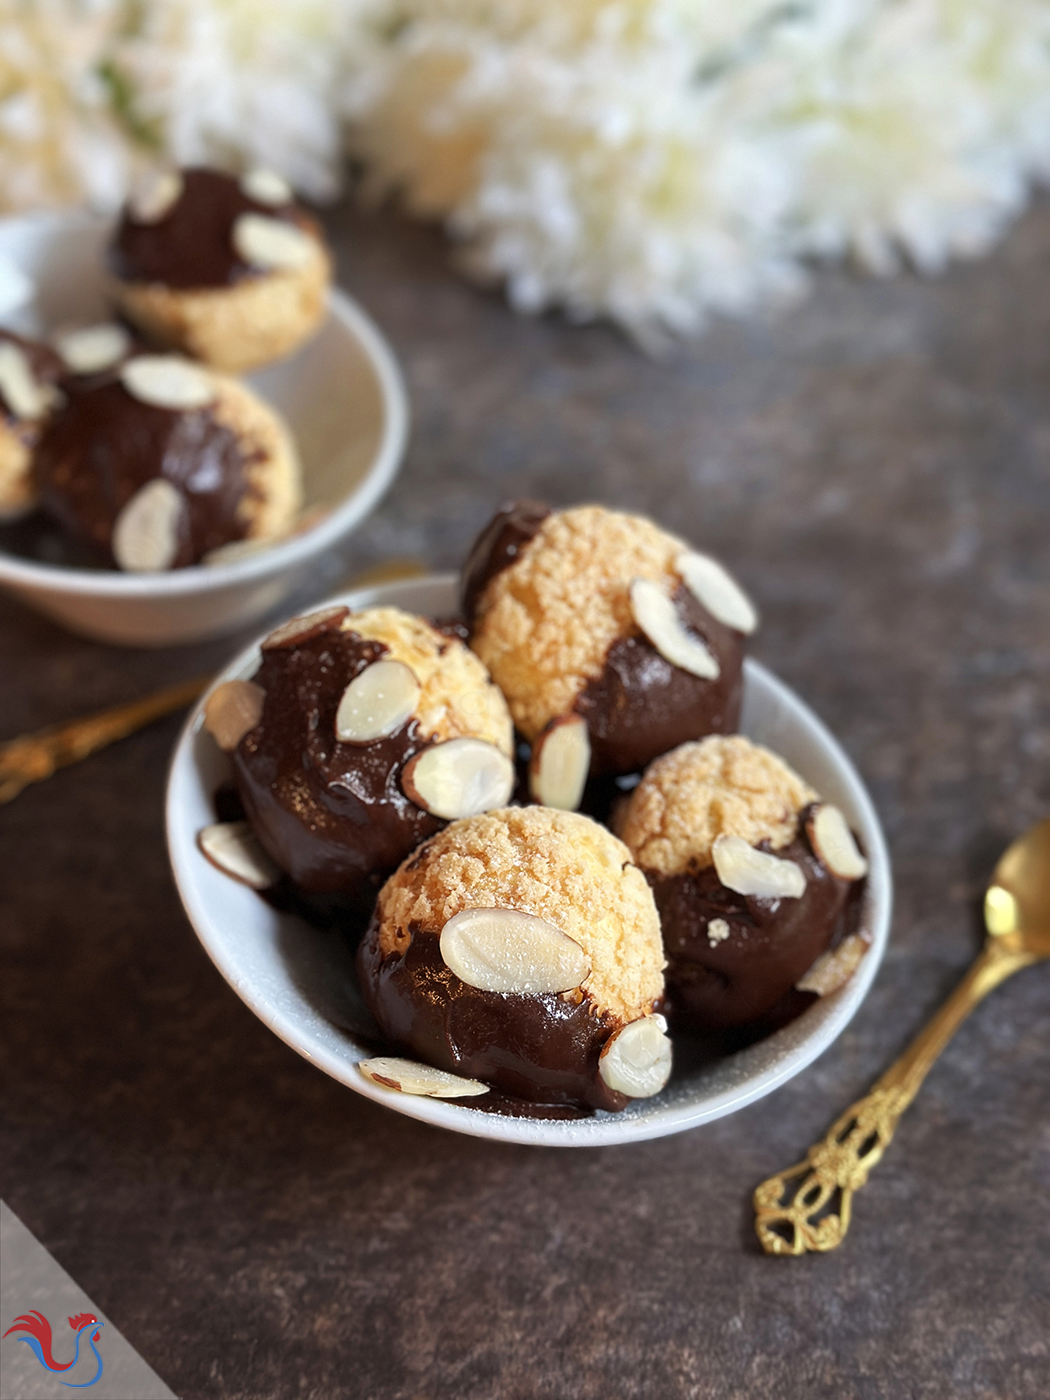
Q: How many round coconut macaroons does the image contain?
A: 7